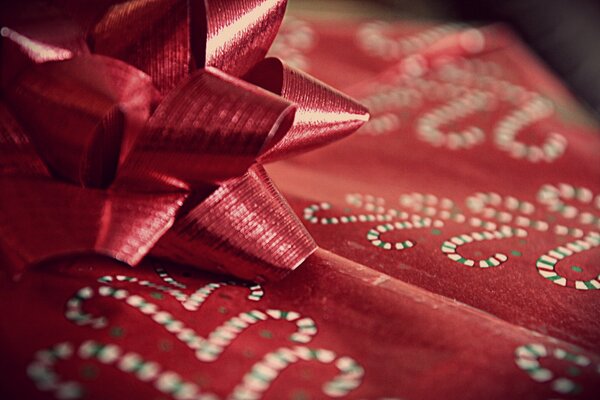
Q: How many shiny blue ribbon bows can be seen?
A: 0